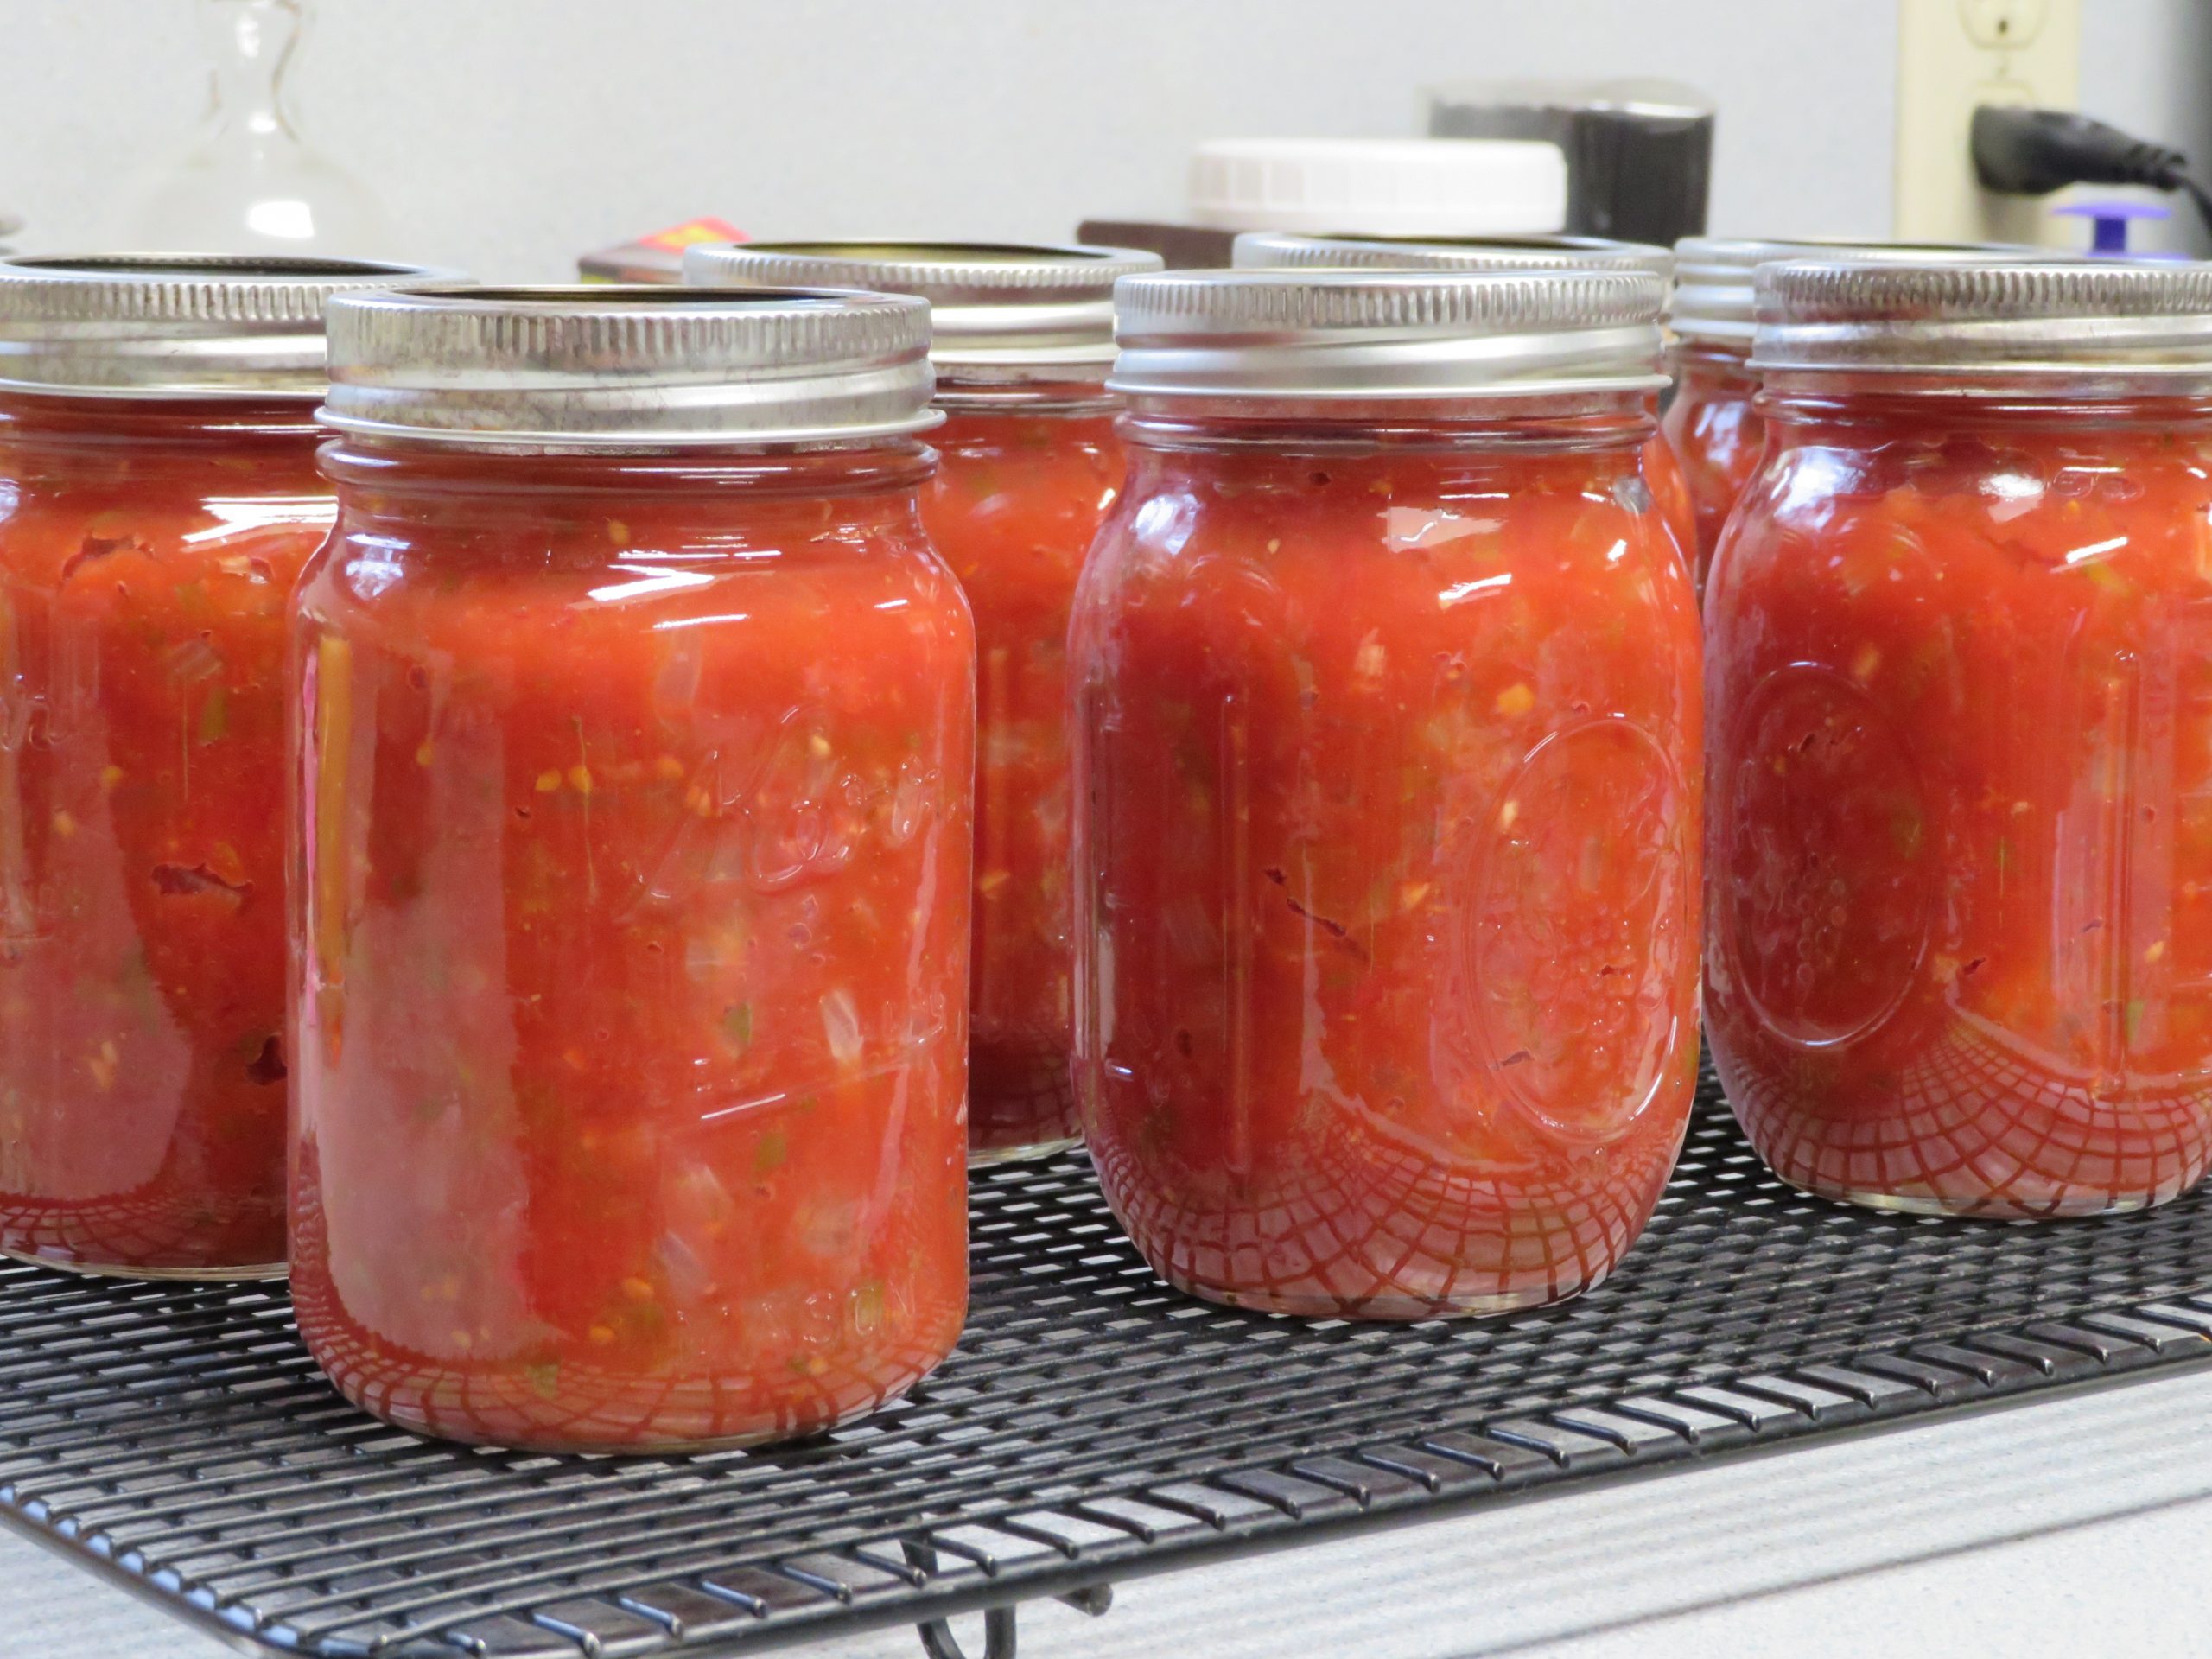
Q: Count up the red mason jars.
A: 7